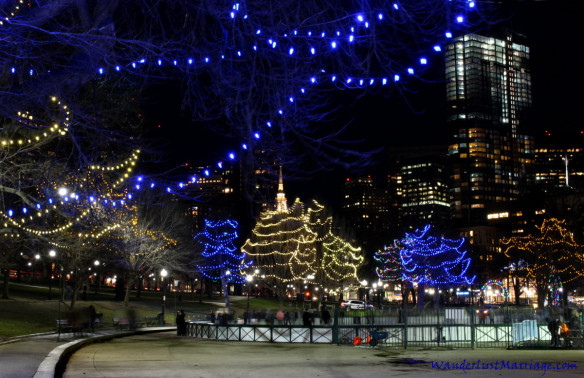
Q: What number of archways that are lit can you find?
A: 1